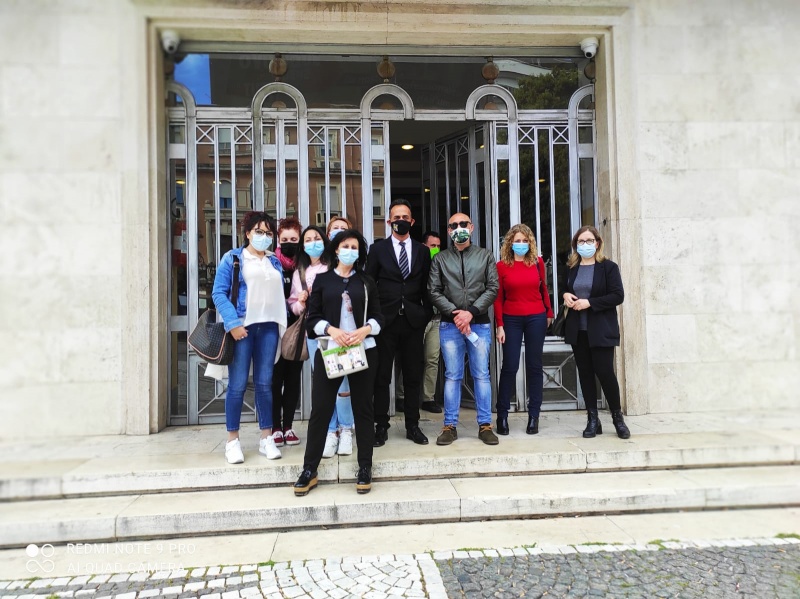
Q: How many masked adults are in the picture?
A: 10